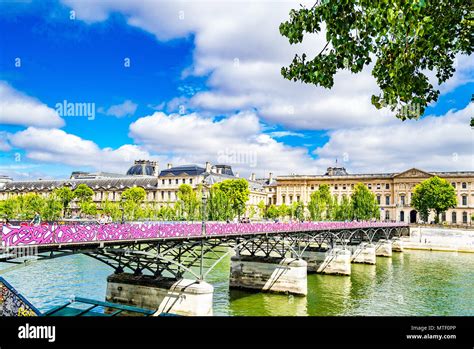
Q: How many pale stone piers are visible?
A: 6